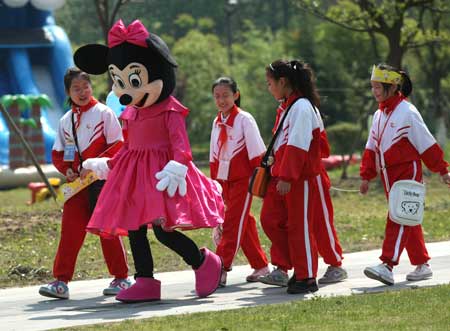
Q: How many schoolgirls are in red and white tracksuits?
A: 5